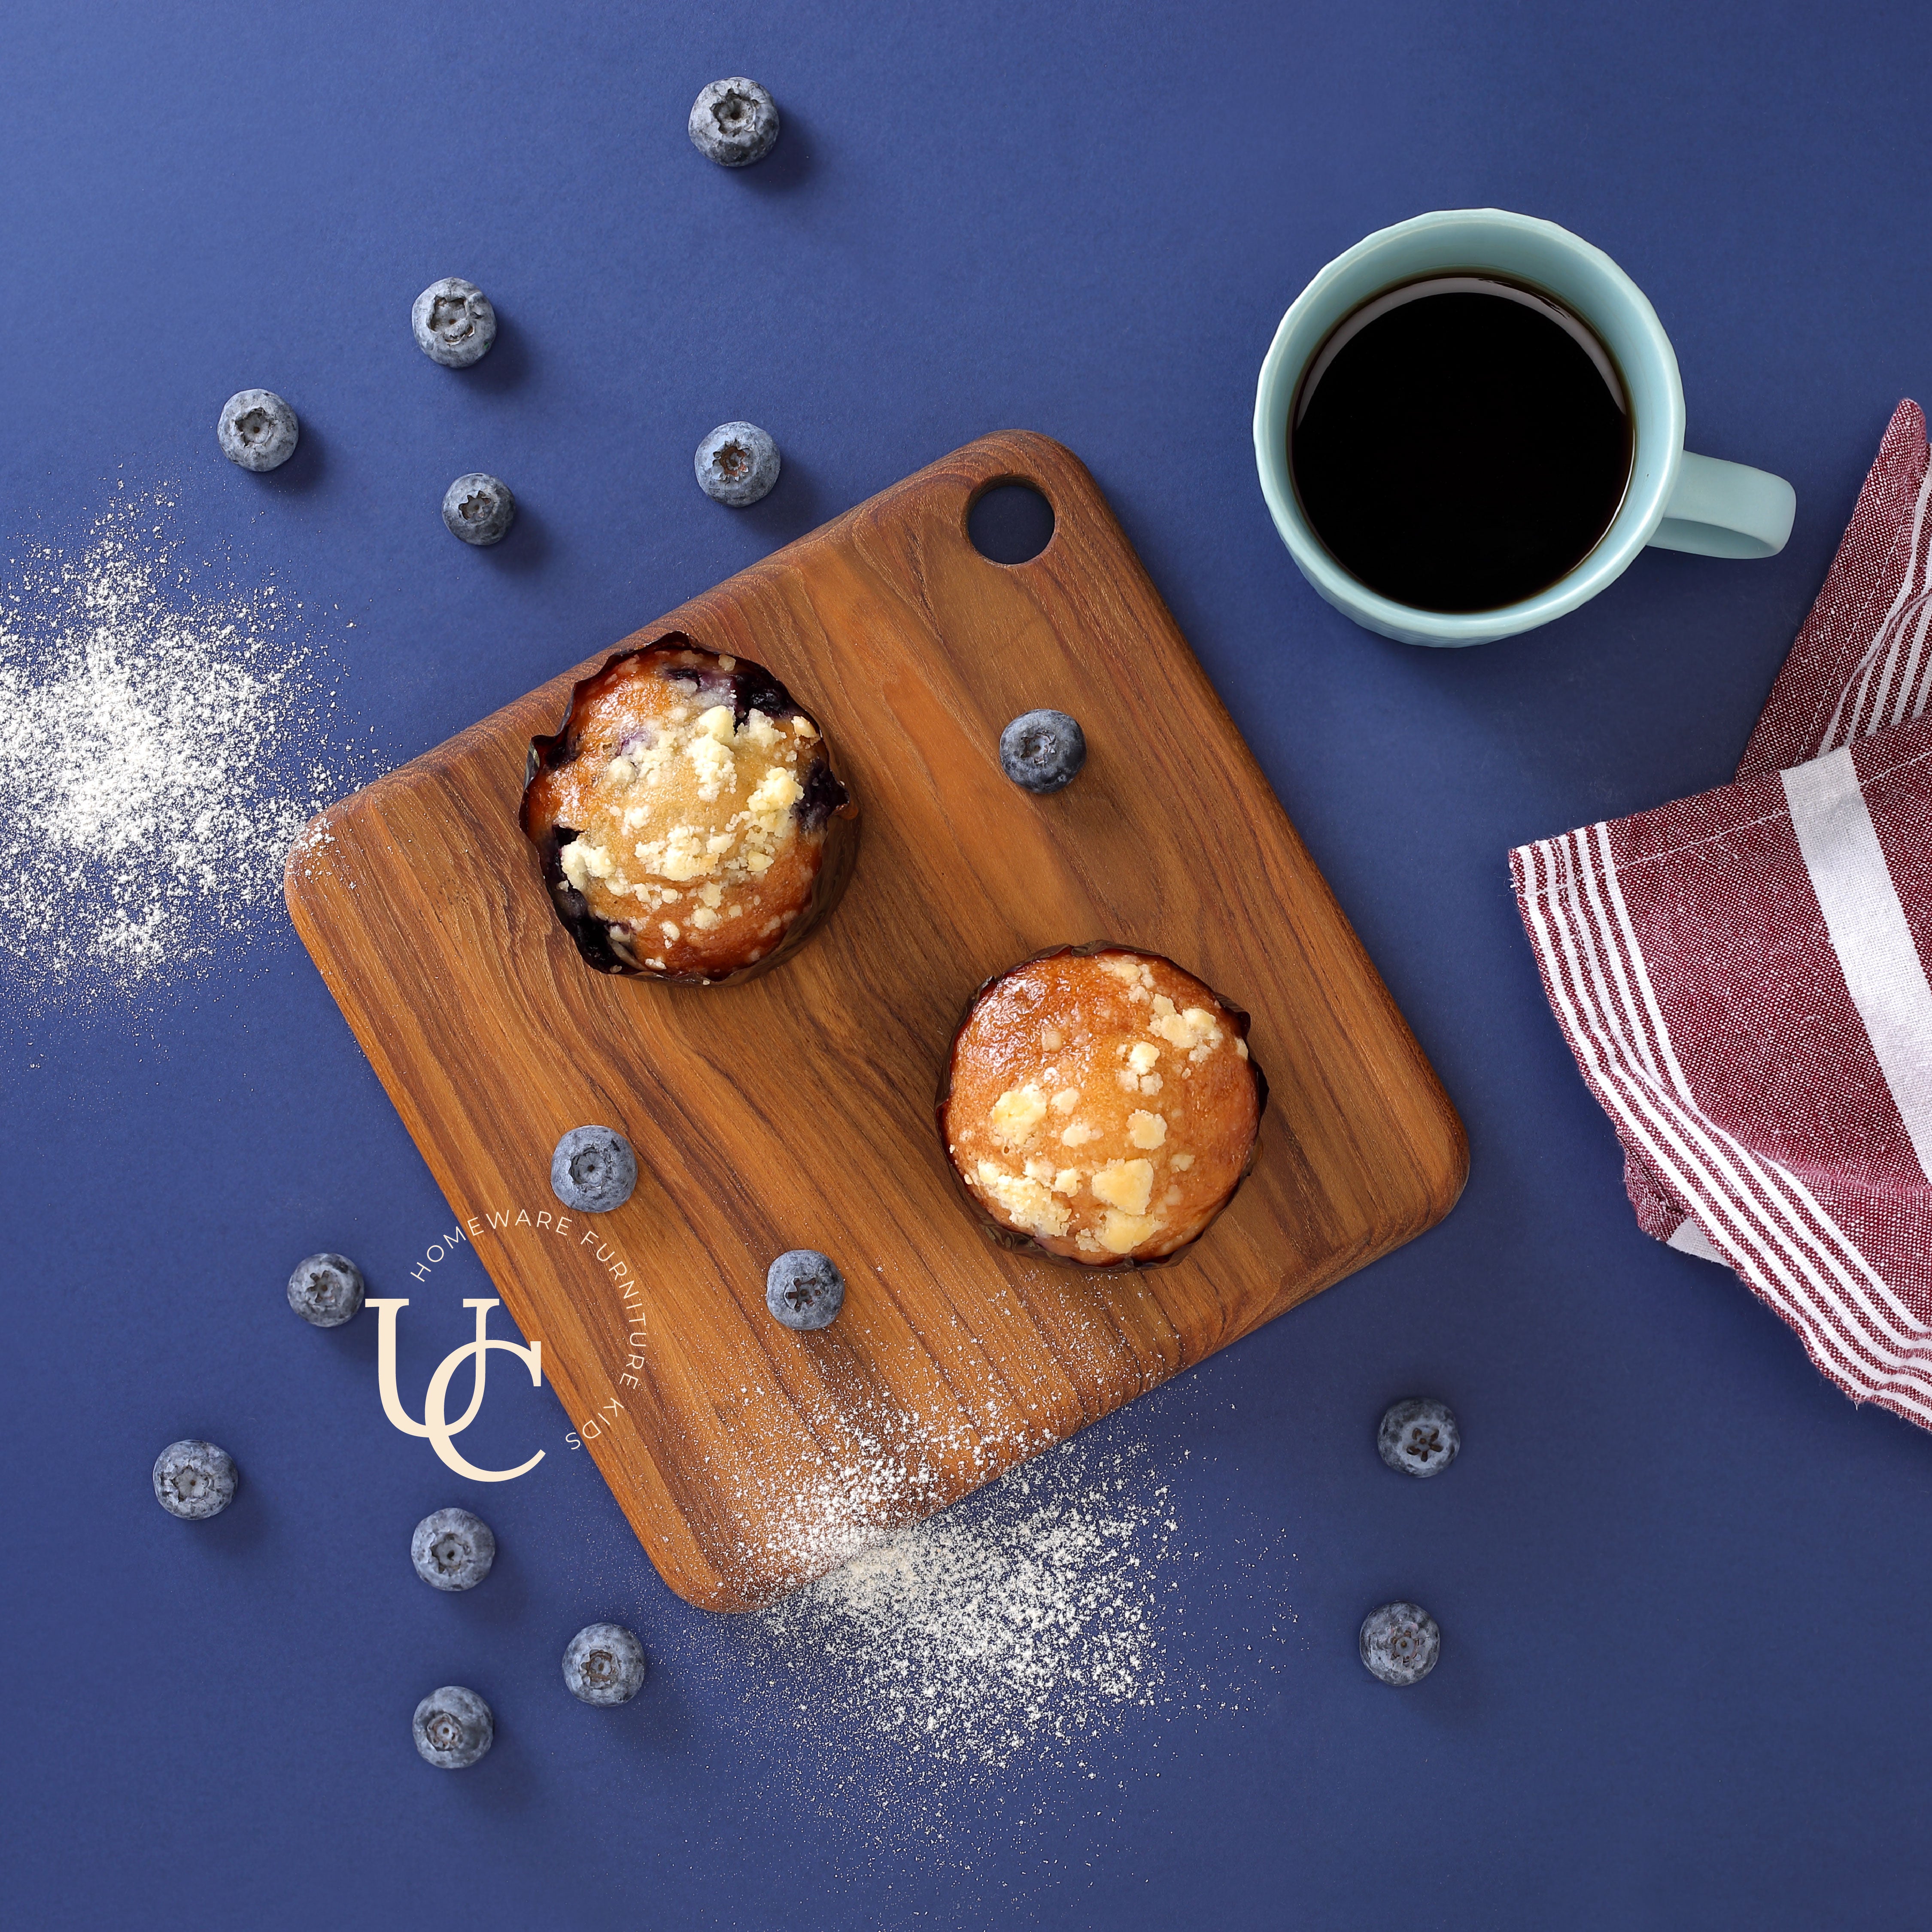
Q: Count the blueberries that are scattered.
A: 15